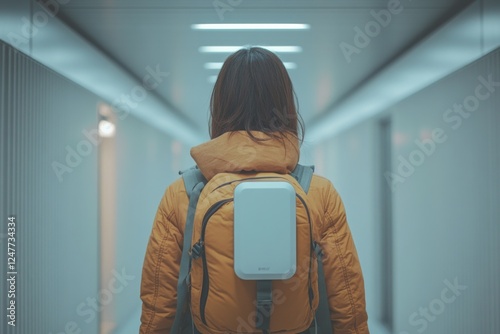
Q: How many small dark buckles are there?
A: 2